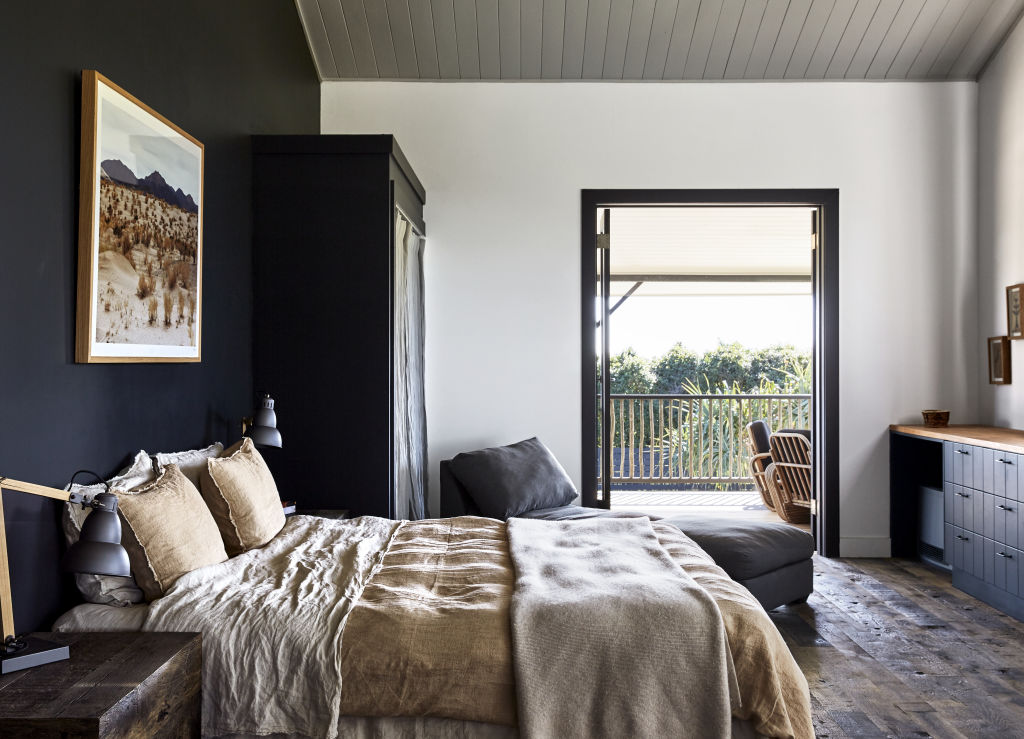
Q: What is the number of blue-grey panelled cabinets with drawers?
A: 1